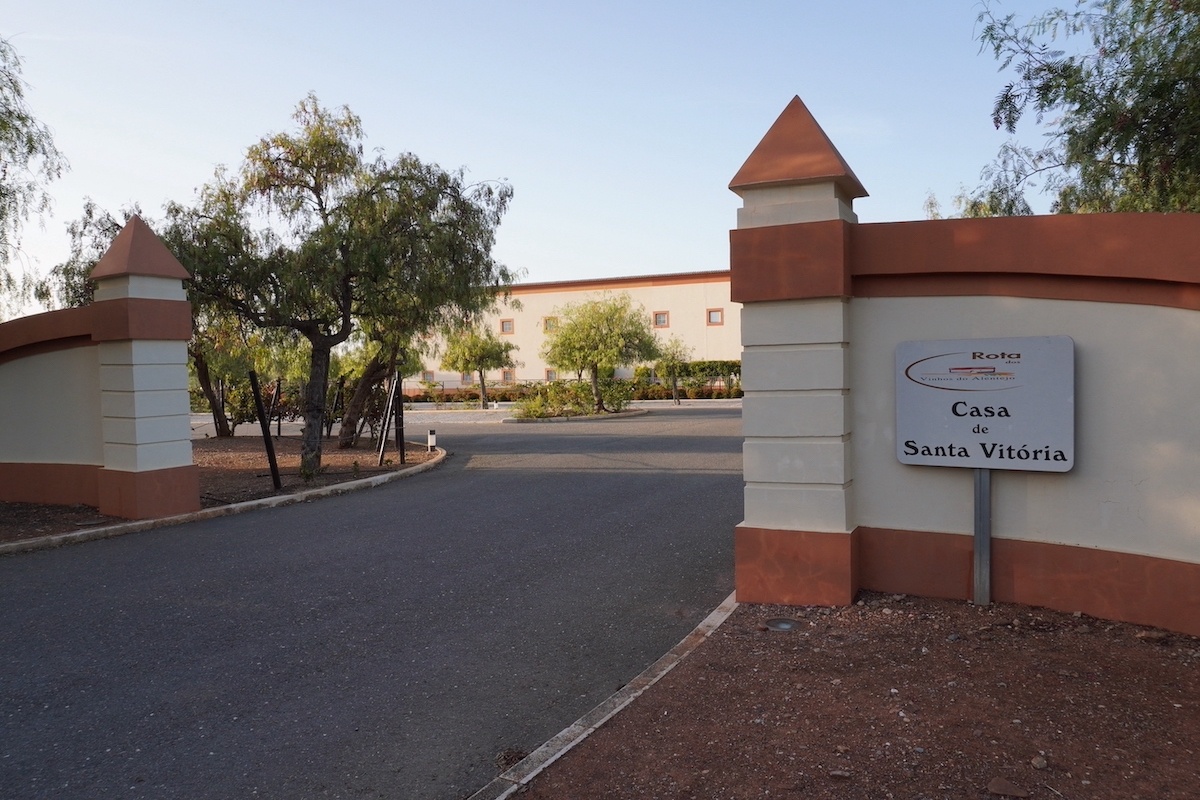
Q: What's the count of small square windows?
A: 8